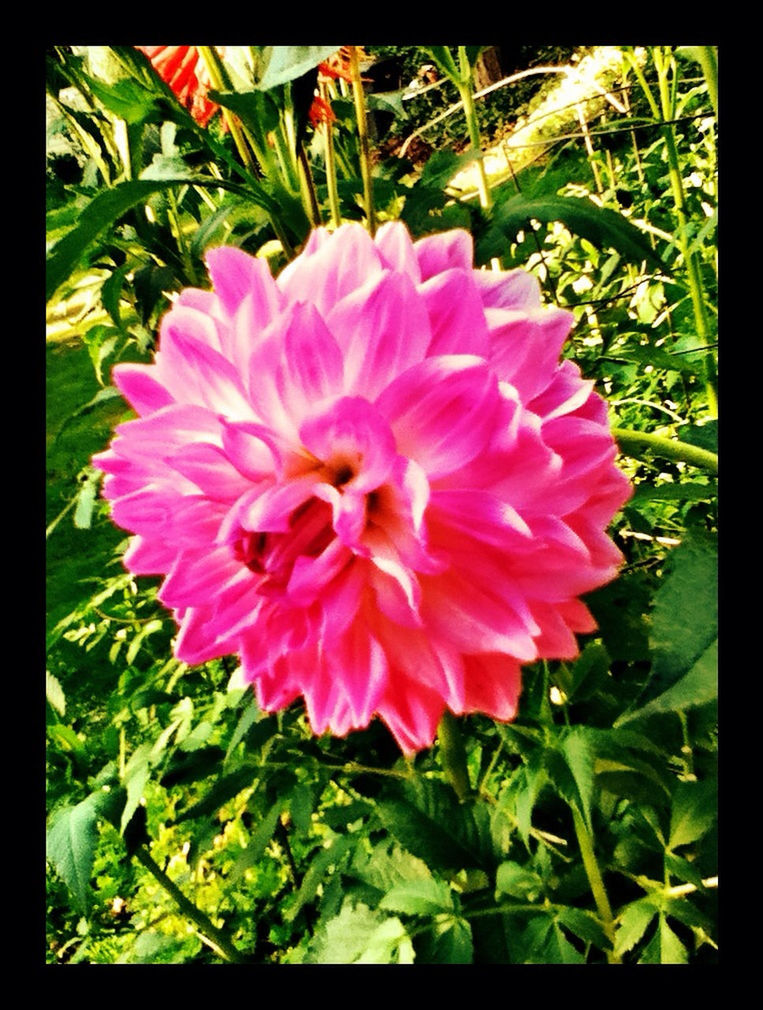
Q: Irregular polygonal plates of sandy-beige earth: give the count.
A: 0